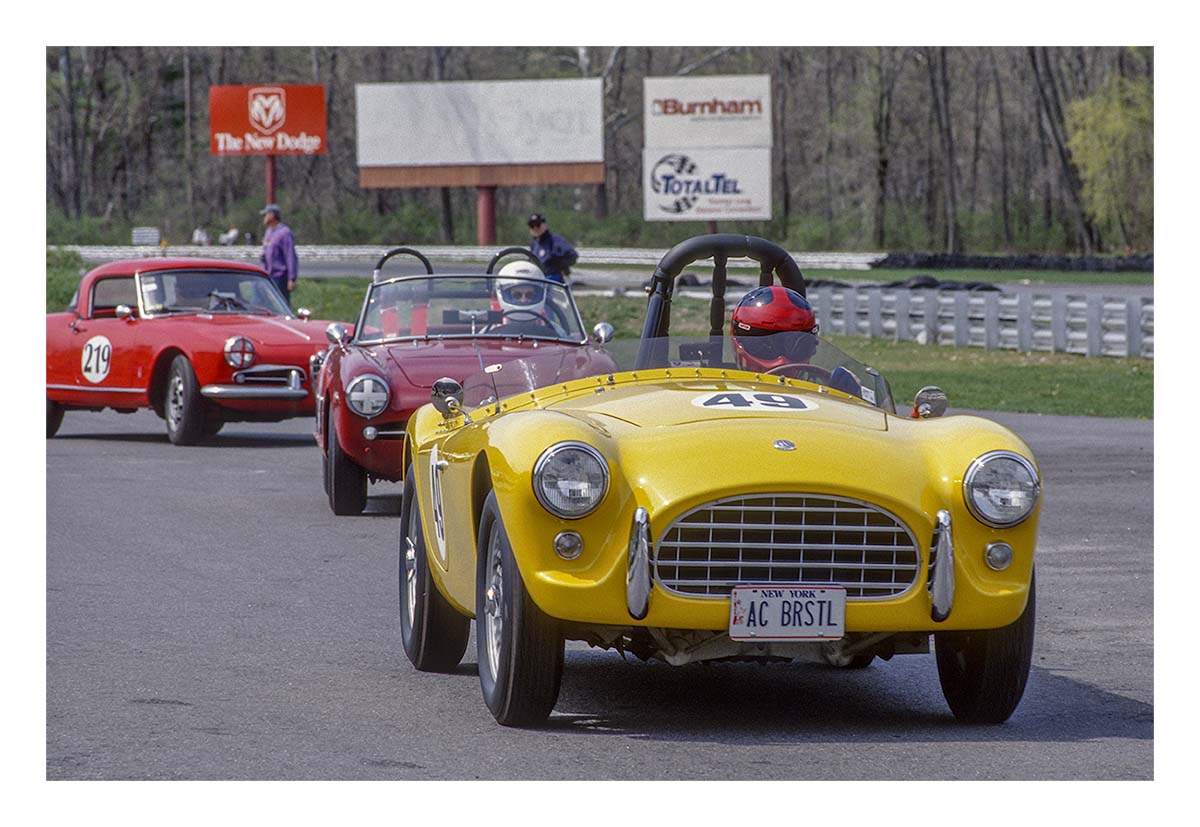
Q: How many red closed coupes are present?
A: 1